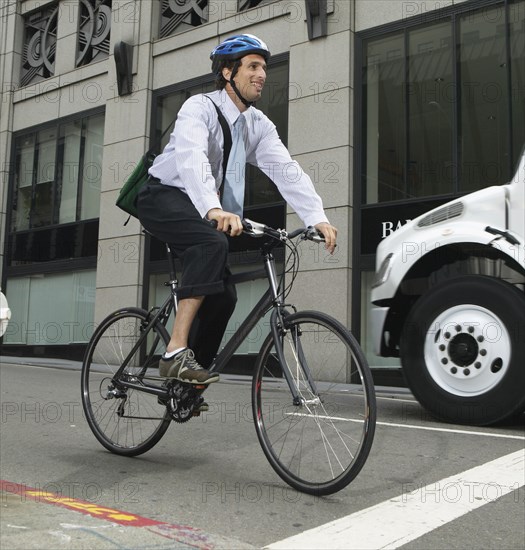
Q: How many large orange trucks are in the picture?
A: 0